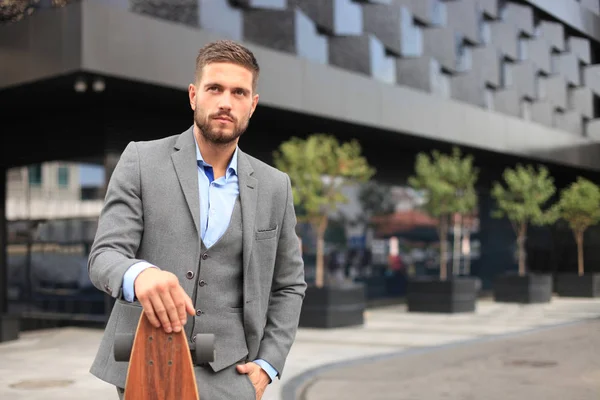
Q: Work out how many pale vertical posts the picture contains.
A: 2